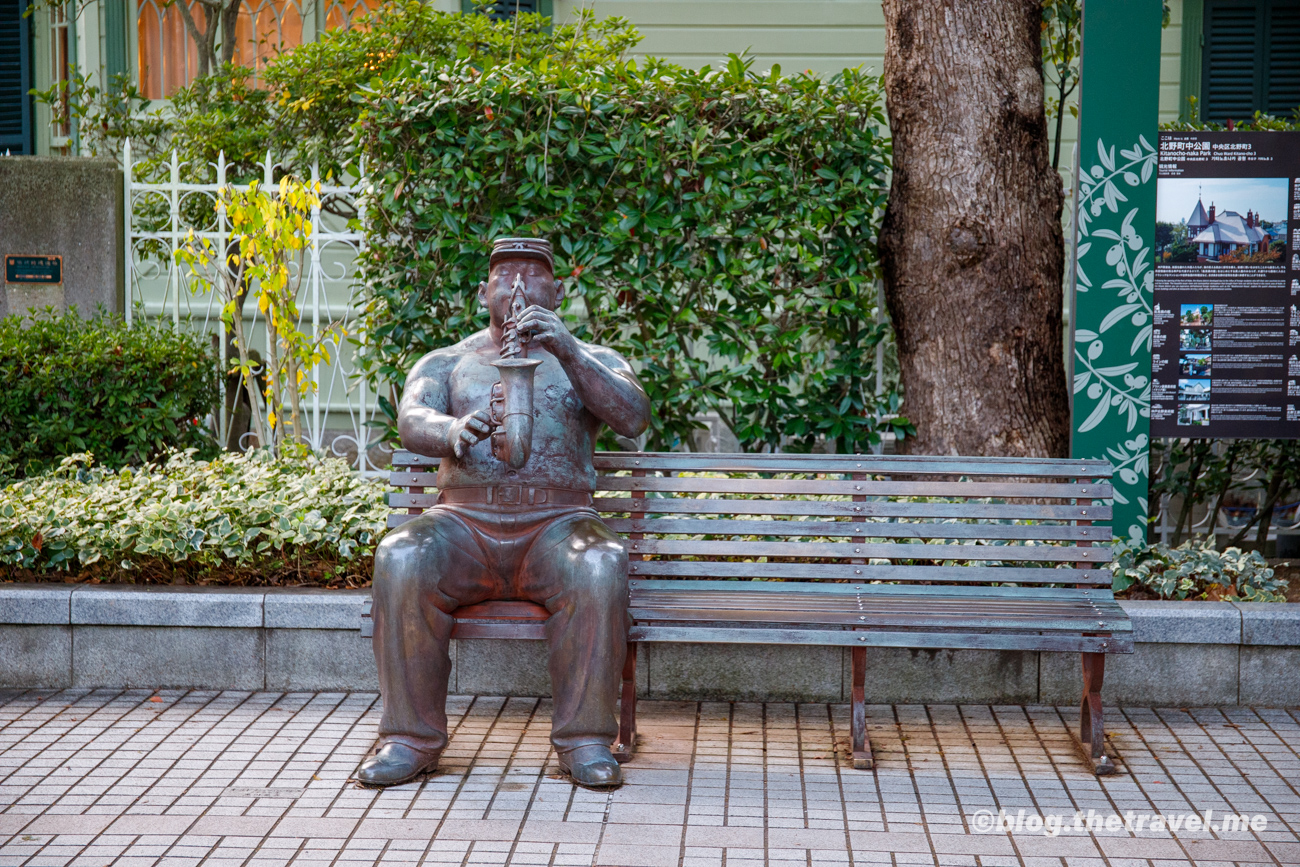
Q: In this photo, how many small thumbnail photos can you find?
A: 5